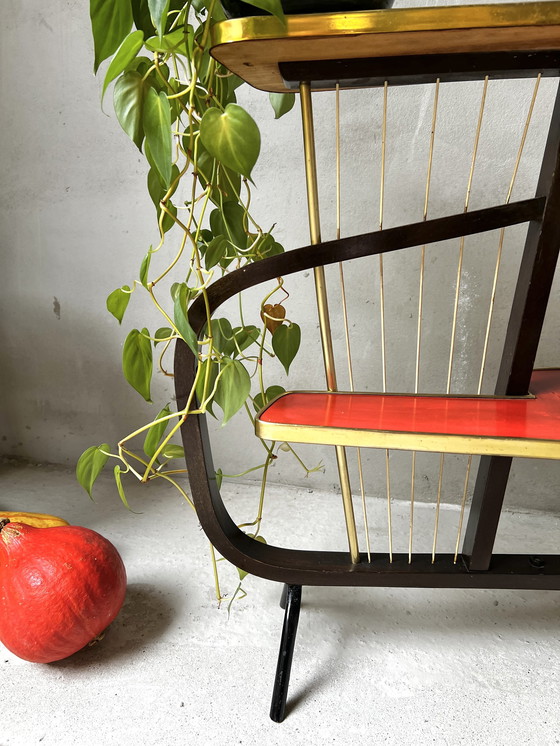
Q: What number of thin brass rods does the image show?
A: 5